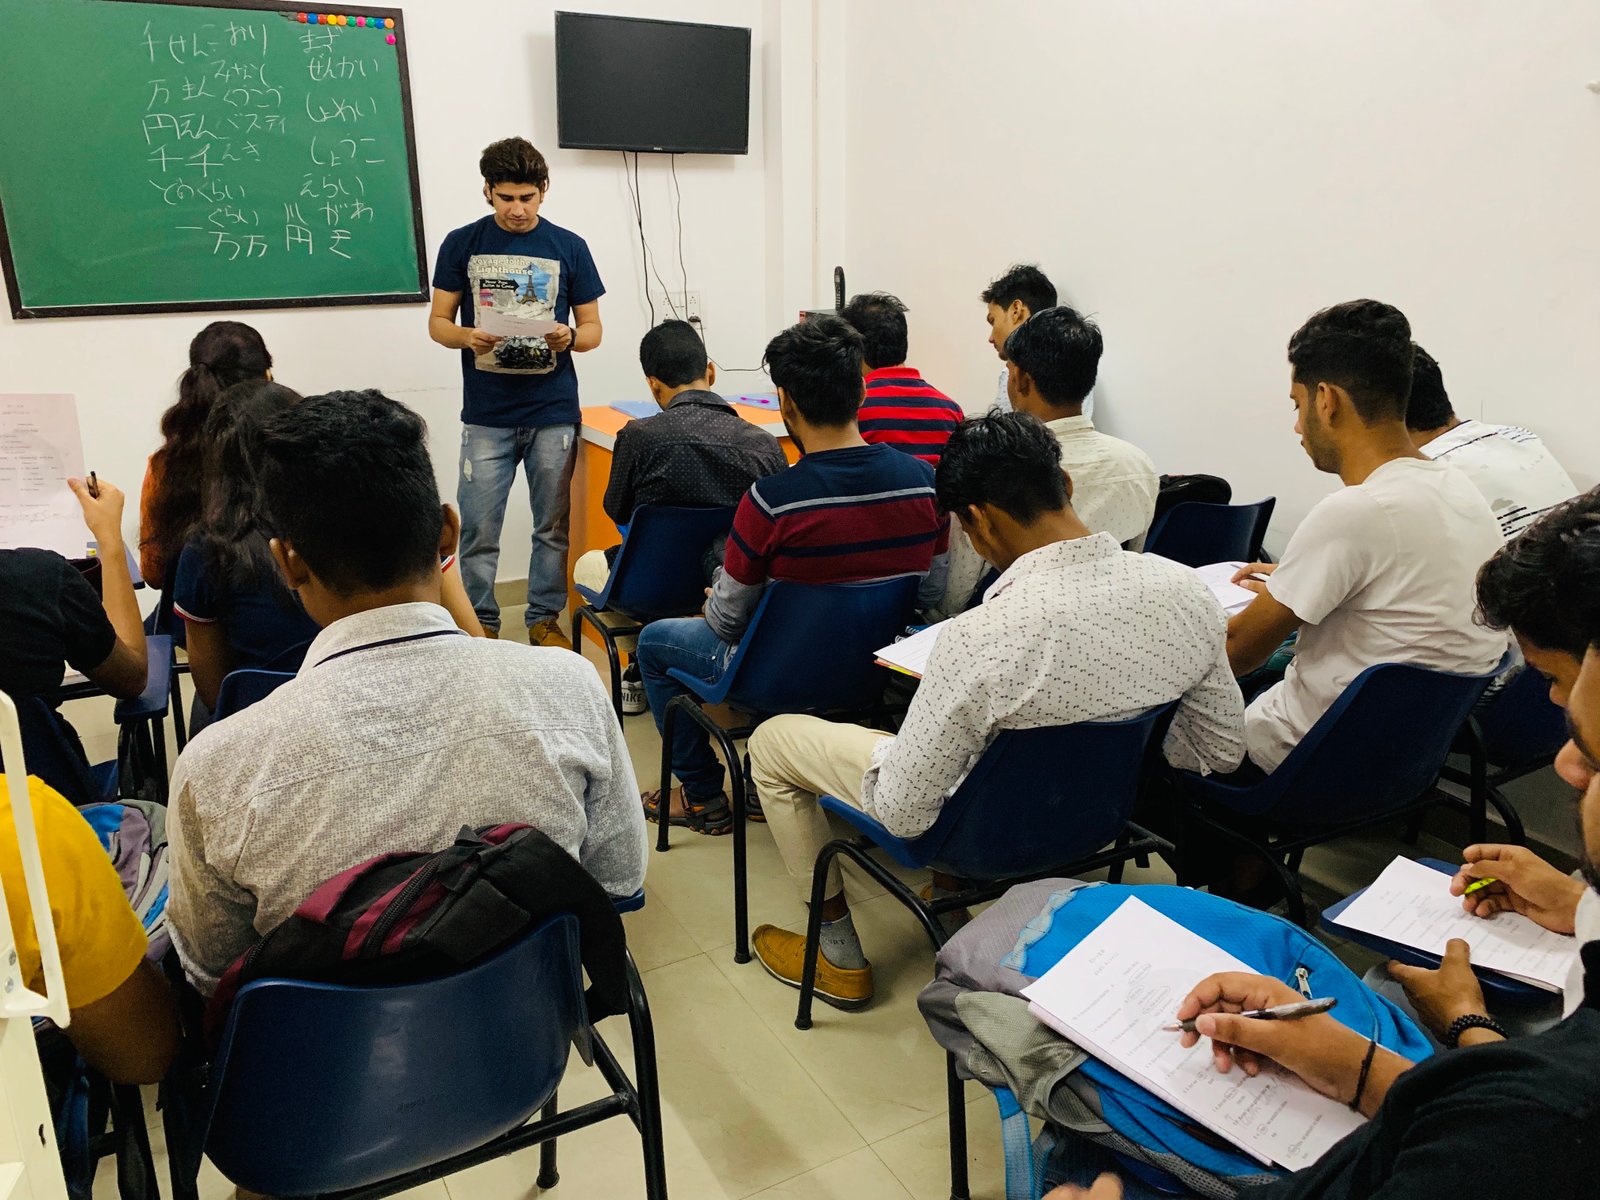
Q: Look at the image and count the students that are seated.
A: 15